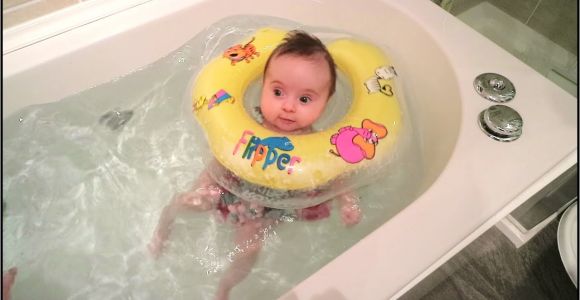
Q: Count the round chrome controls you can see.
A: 2